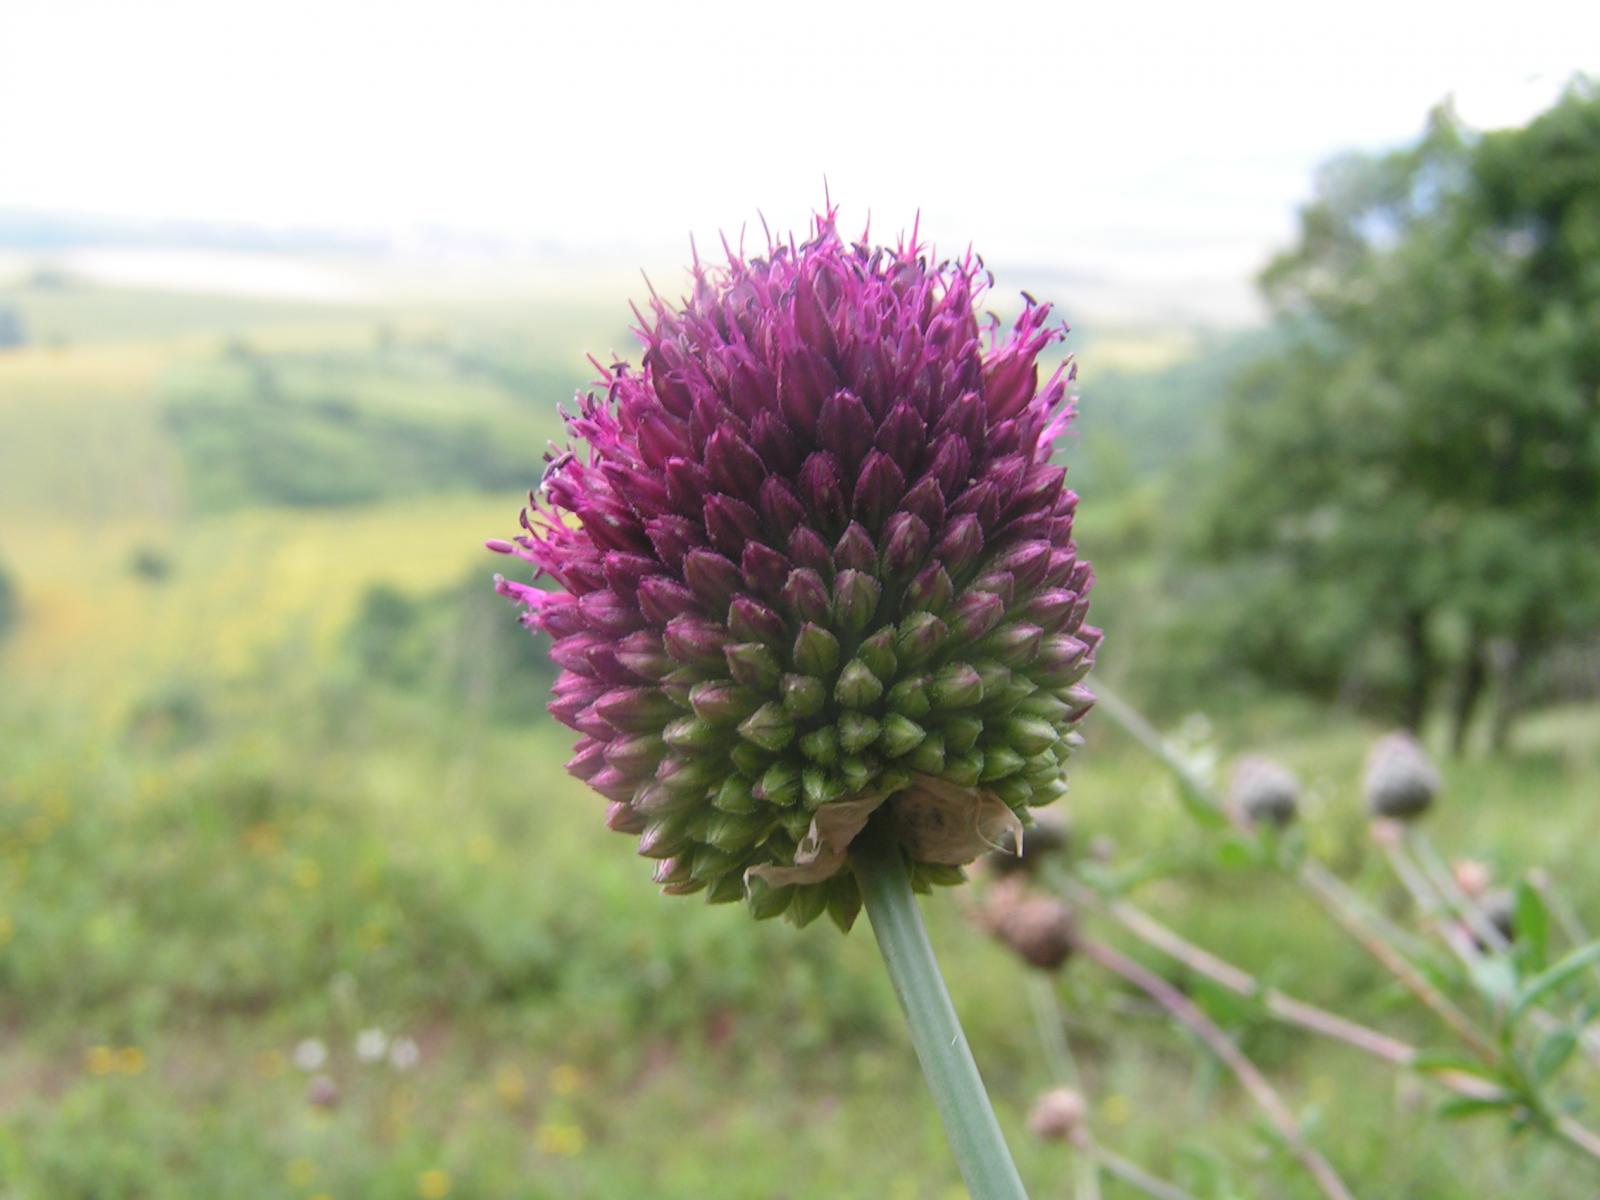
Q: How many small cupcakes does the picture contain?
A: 0